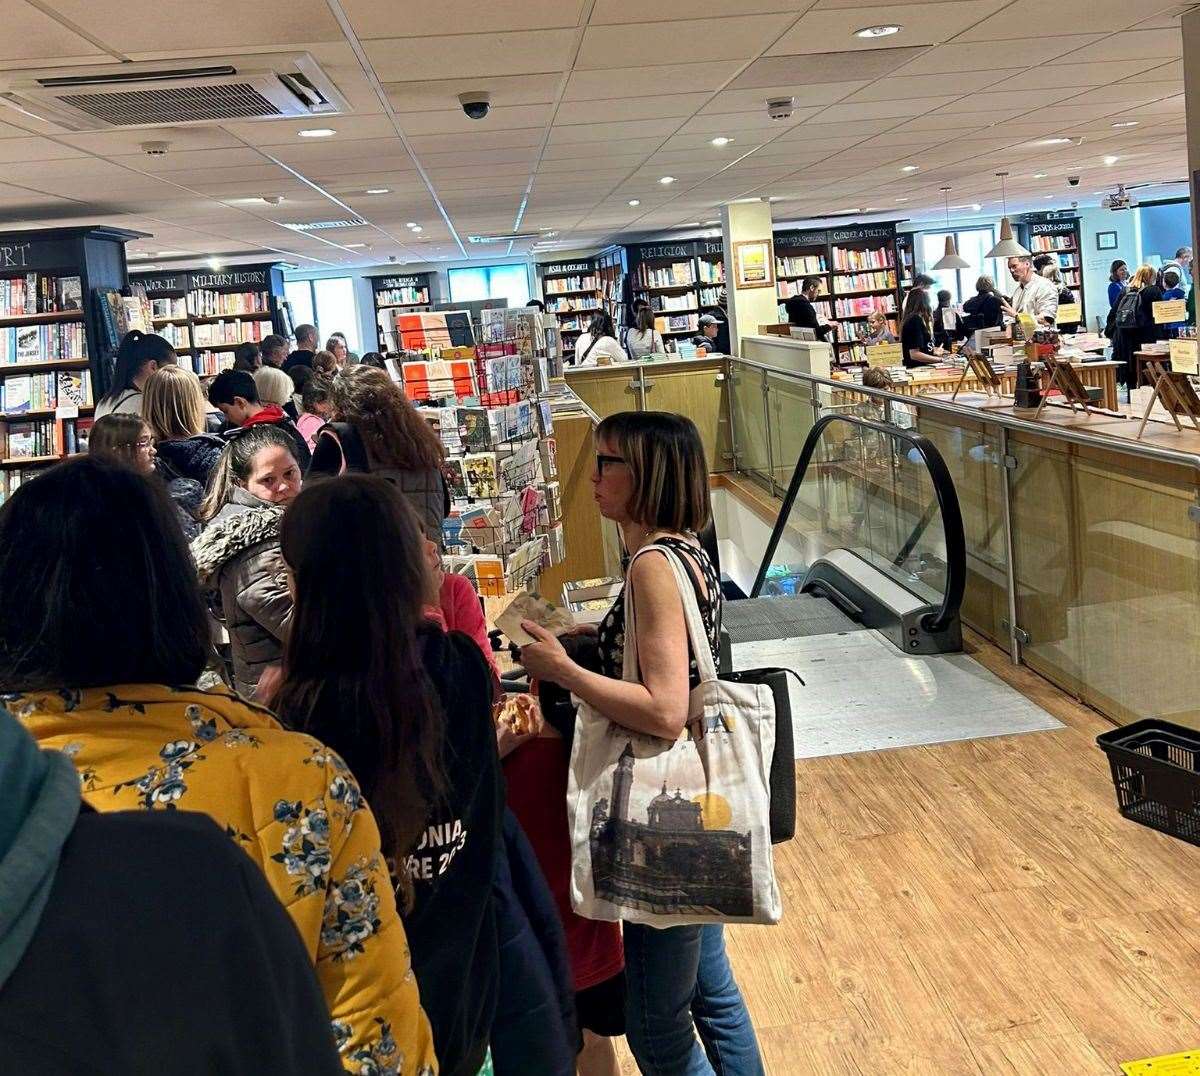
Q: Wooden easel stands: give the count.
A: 3